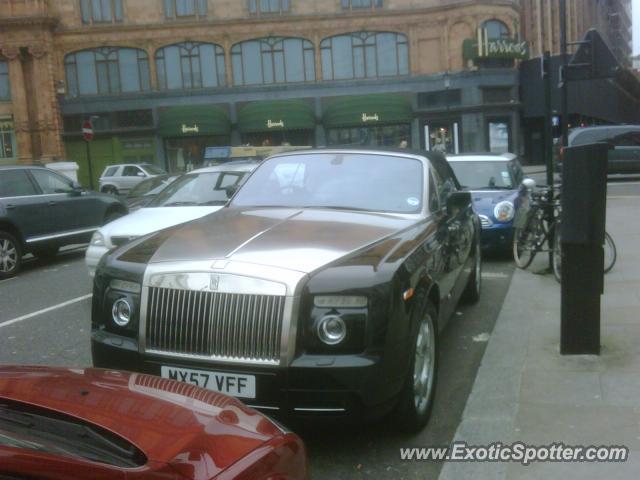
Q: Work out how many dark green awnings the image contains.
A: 3